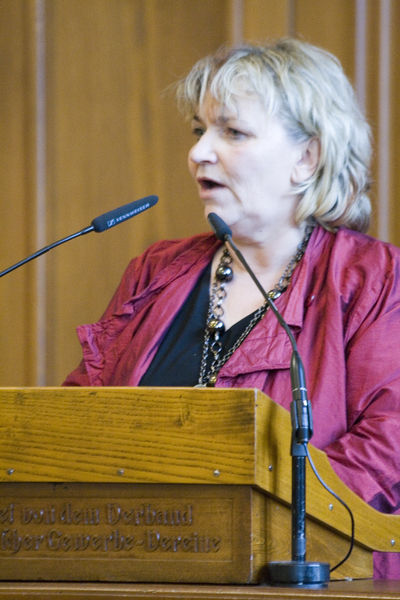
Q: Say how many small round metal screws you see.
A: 6